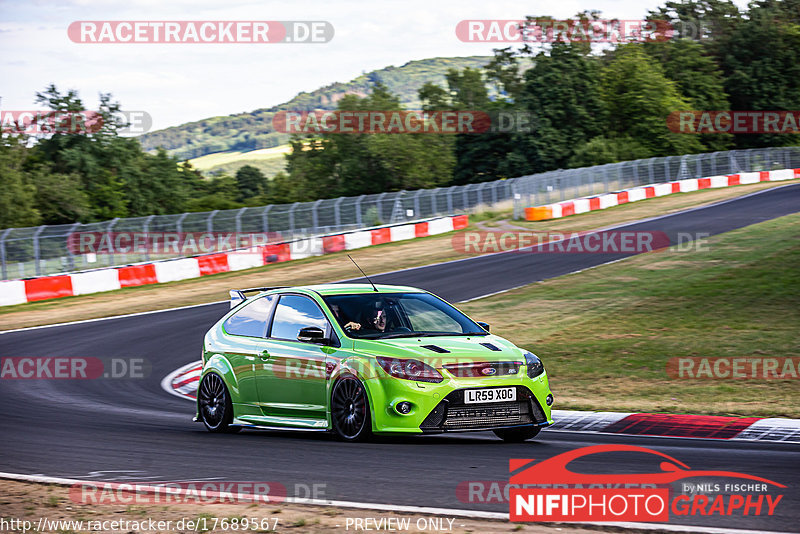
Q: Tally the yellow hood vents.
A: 0